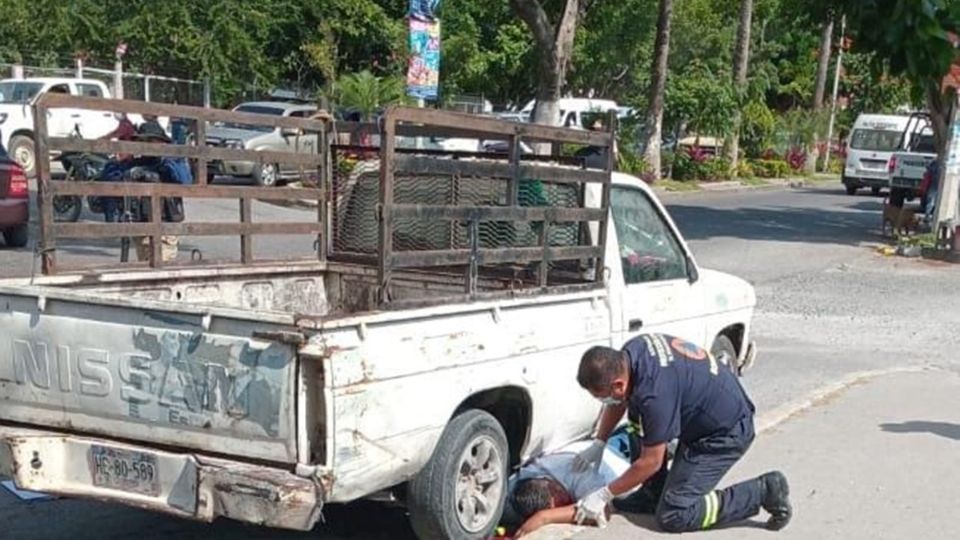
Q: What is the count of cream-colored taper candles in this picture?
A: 0